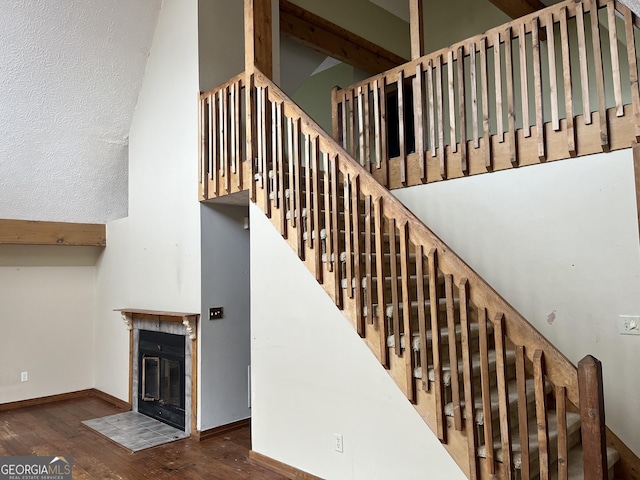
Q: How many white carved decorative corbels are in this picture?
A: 2